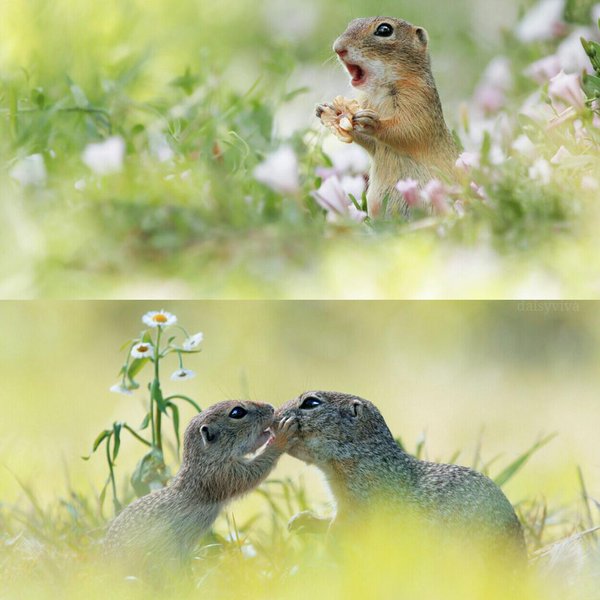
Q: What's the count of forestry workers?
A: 0